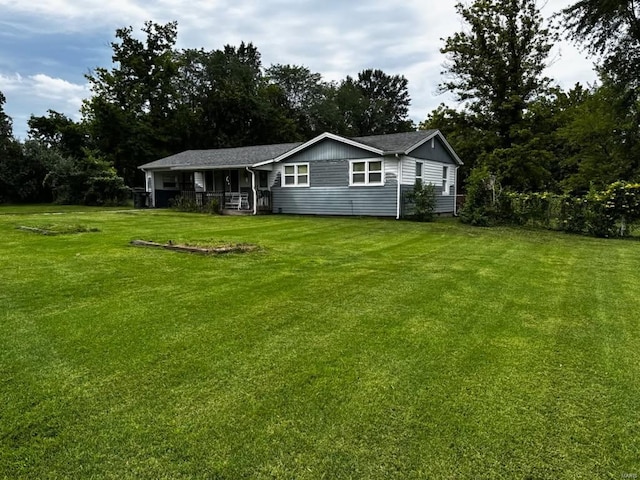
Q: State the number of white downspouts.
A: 4